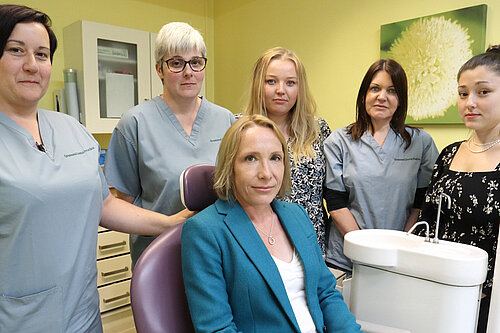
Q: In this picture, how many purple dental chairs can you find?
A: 1